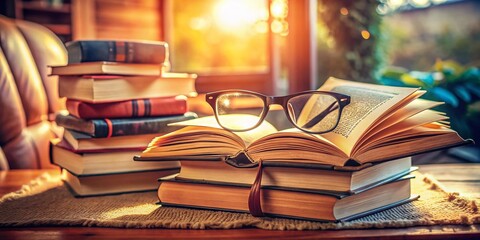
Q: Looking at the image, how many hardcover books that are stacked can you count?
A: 11